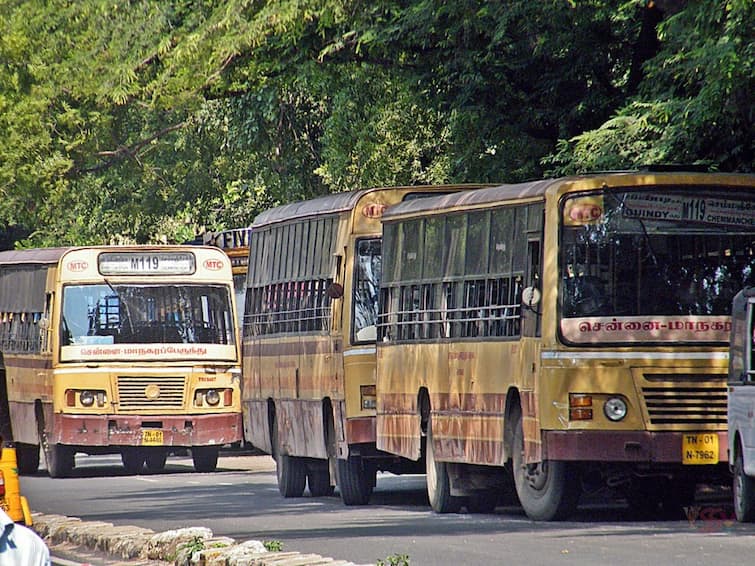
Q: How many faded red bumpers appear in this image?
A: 3